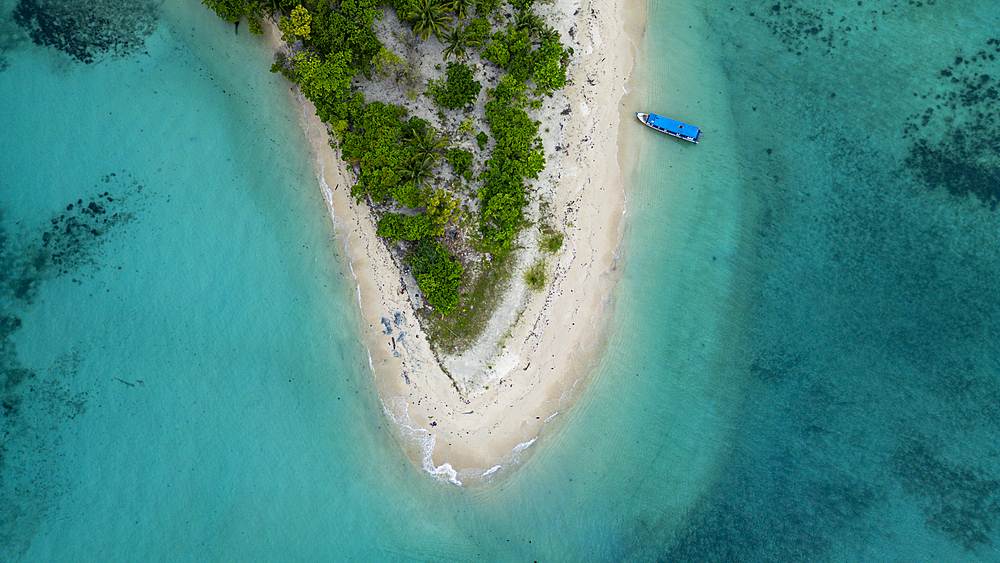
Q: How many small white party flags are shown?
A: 0